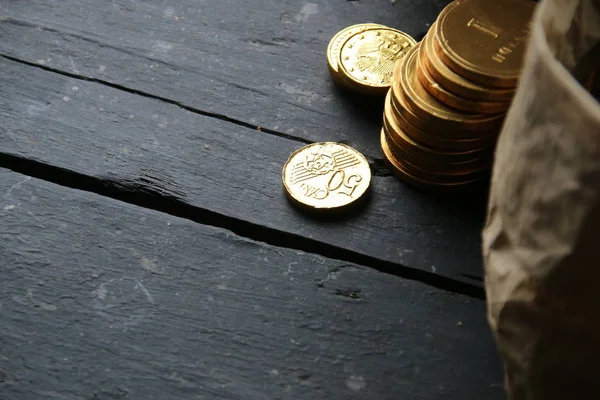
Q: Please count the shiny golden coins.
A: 13